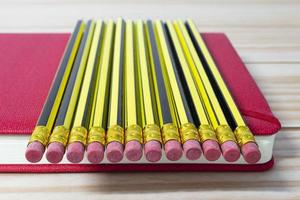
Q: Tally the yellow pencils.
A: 12